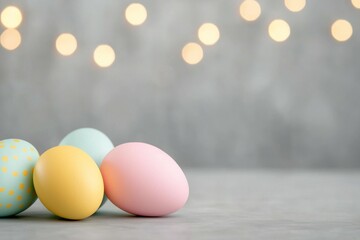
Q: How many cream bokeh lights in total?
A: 12